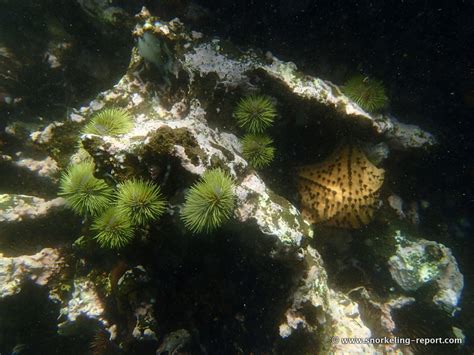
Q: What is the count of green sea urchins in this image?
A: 8